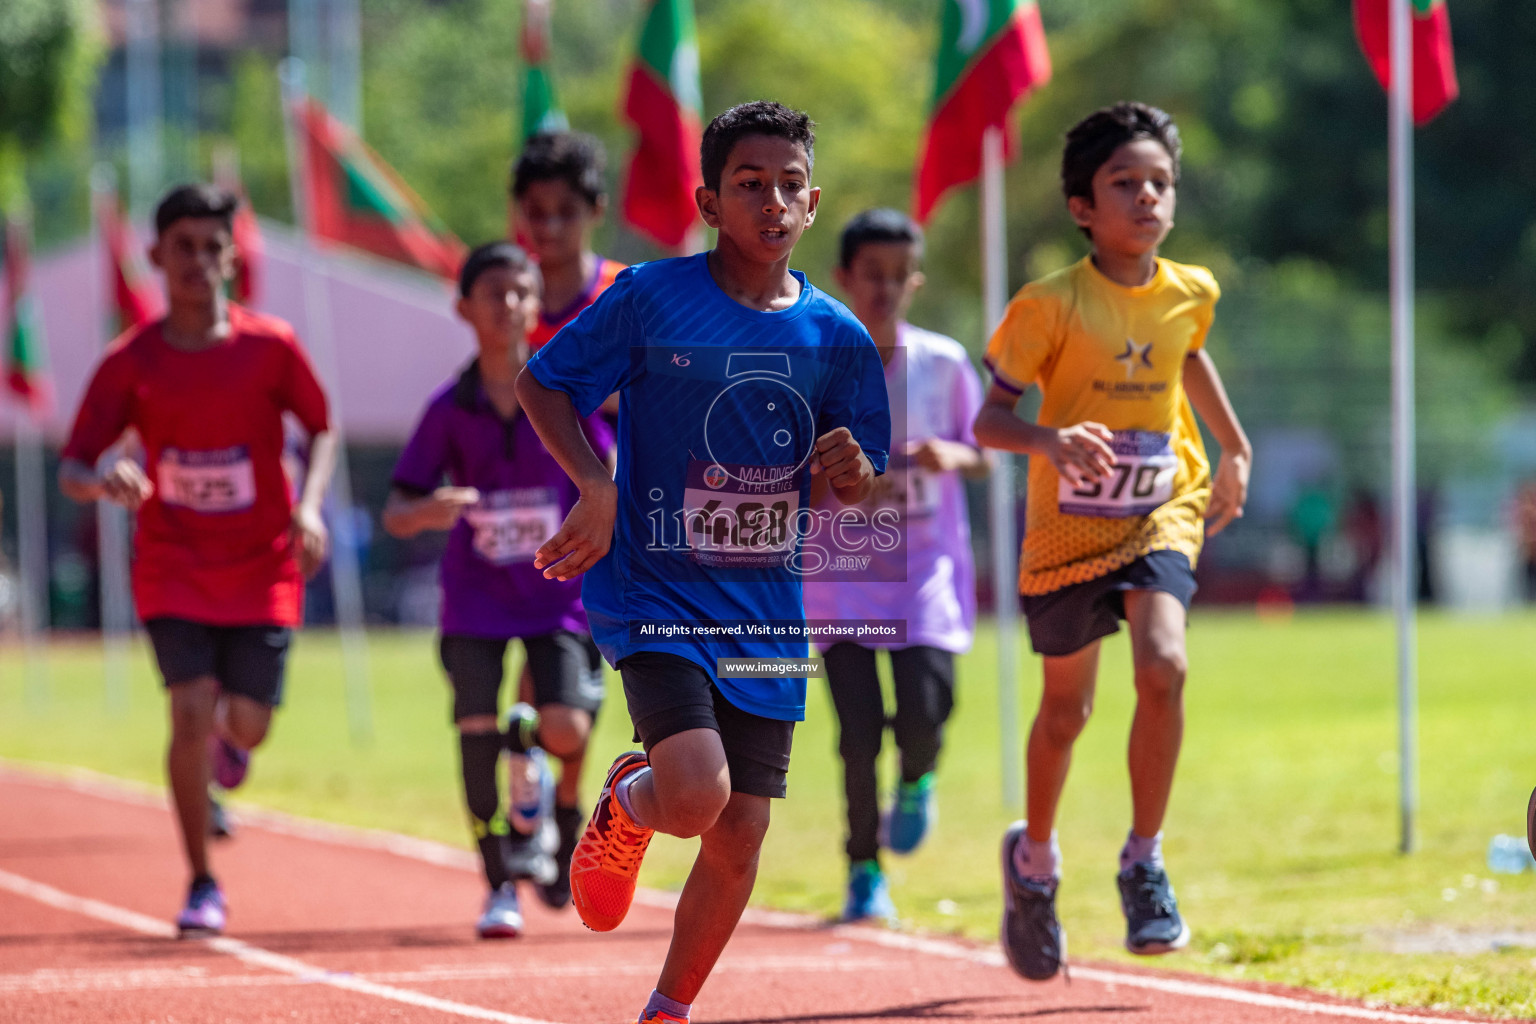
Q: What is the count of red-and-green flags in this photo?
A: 8